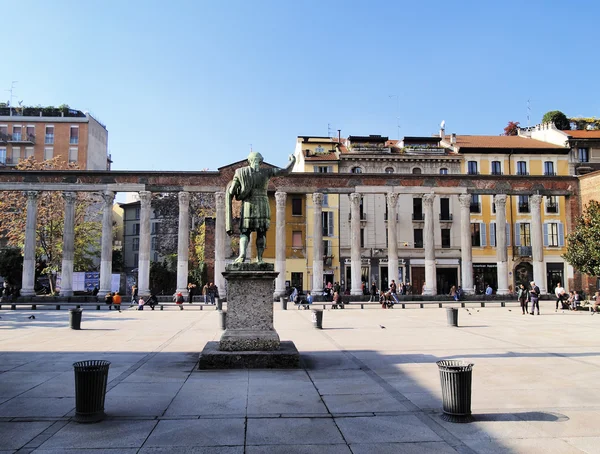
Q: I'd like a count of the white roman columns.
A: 14